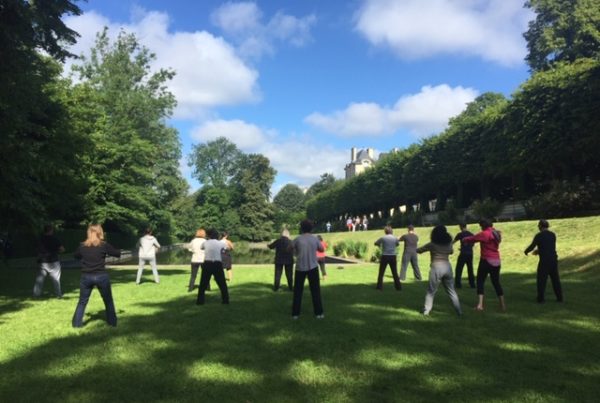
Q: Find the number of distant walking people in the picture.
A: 5